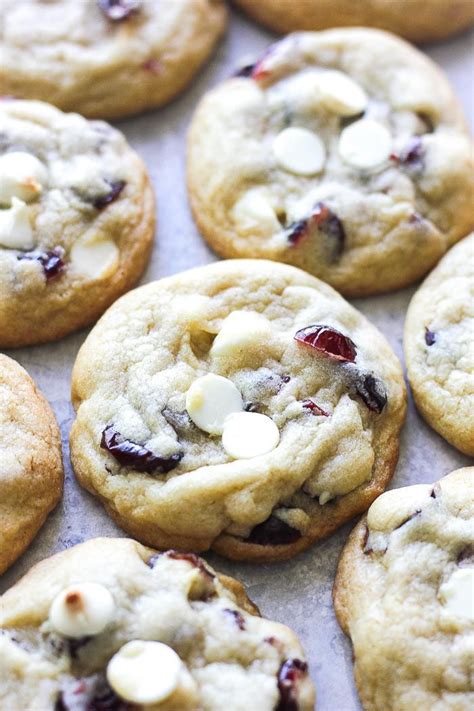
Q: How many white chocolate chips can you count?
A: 13